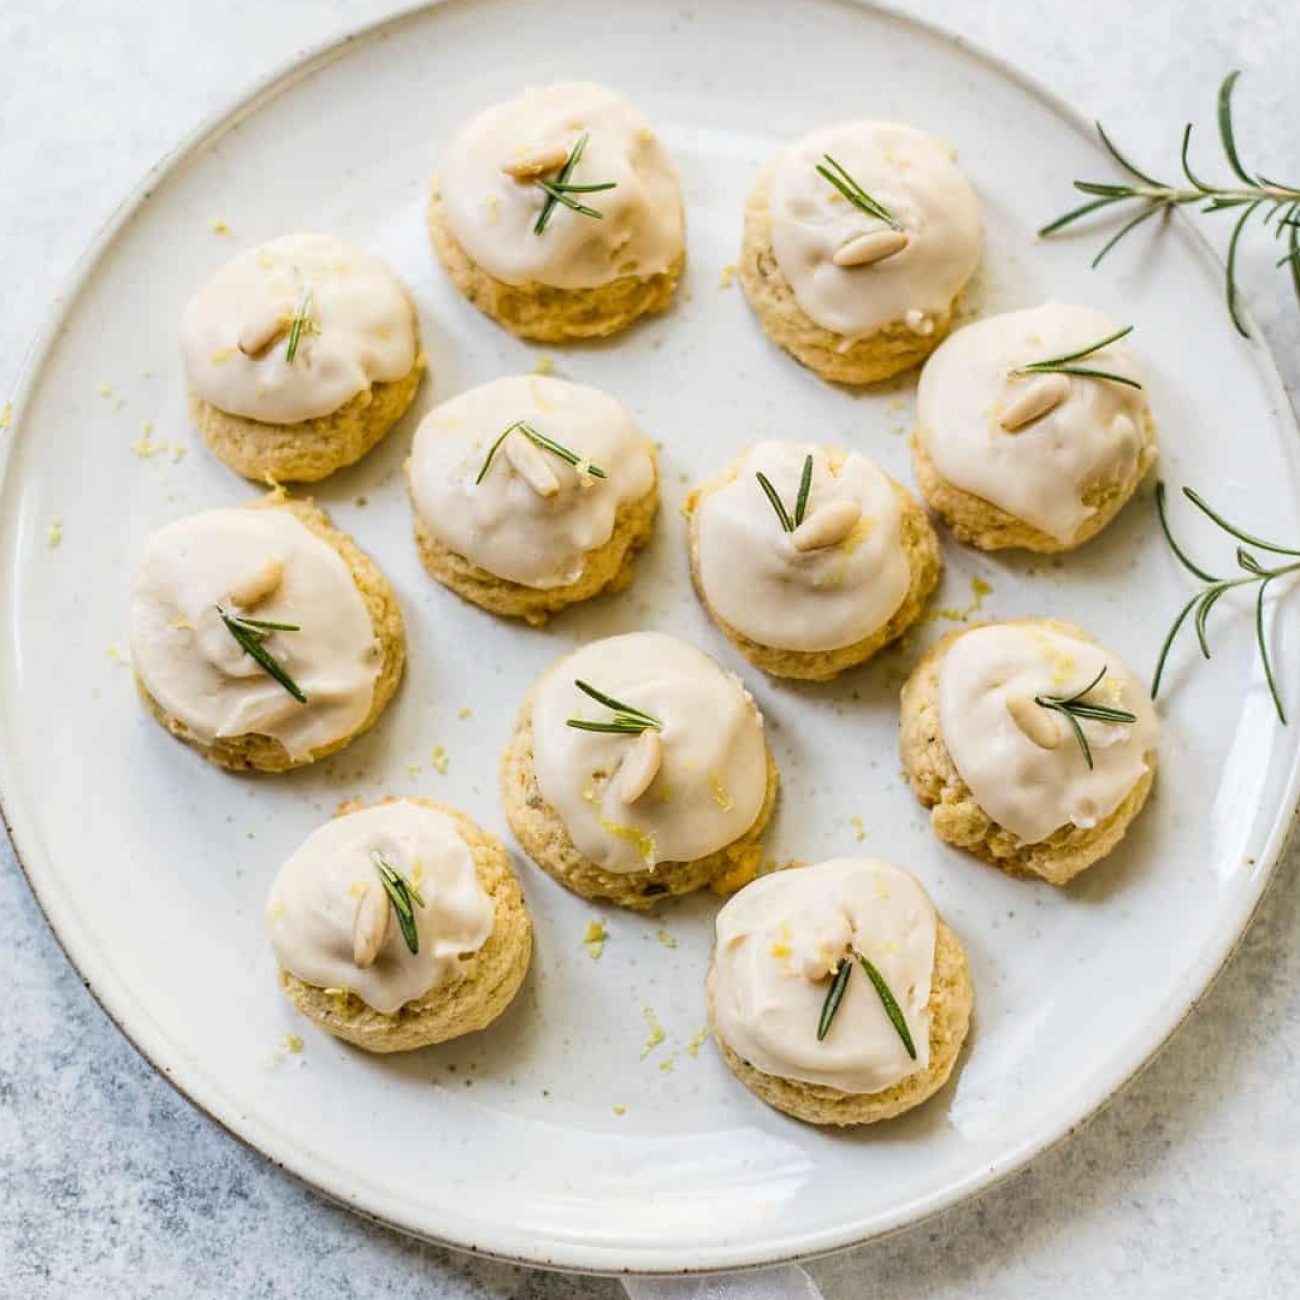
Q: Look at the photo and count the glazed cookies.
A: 11